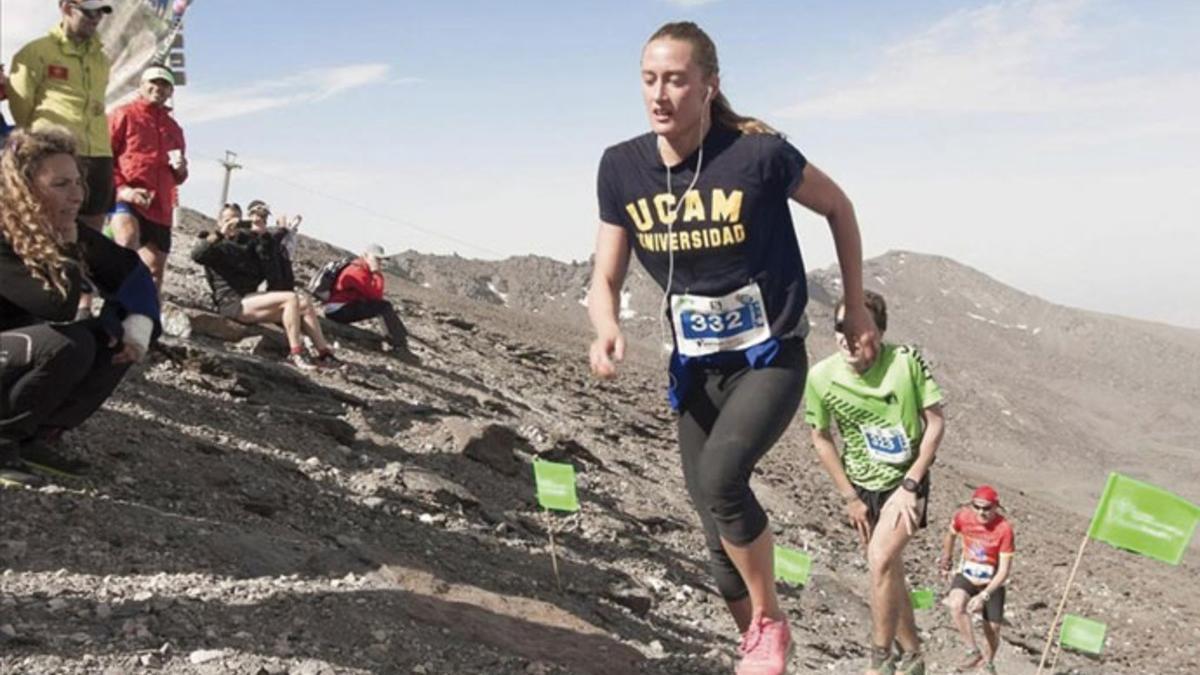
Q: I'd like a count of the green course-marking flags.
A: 5